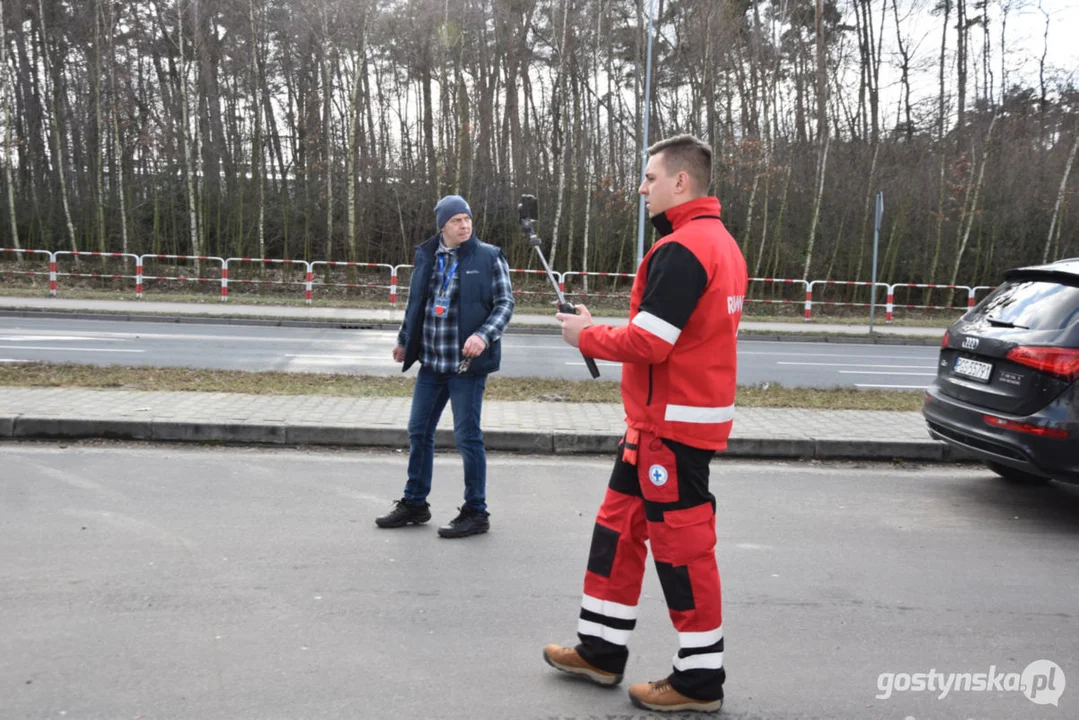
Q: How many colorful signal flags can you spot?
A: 0